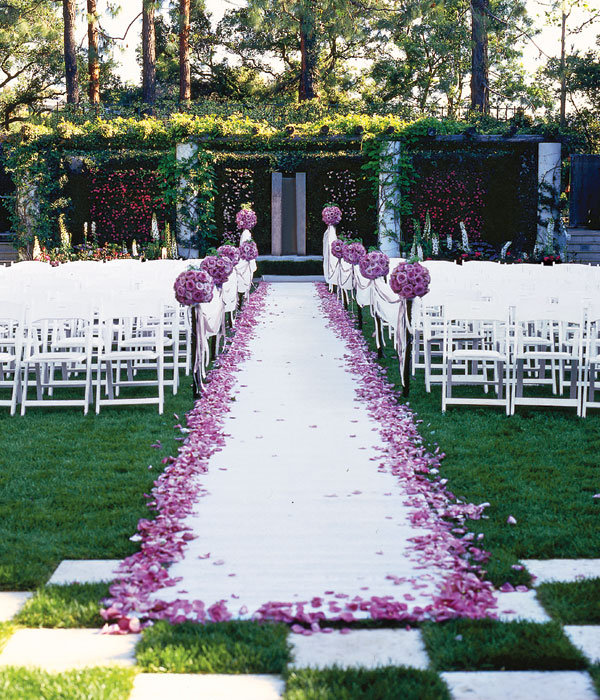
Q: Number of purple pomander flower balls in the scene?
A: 10